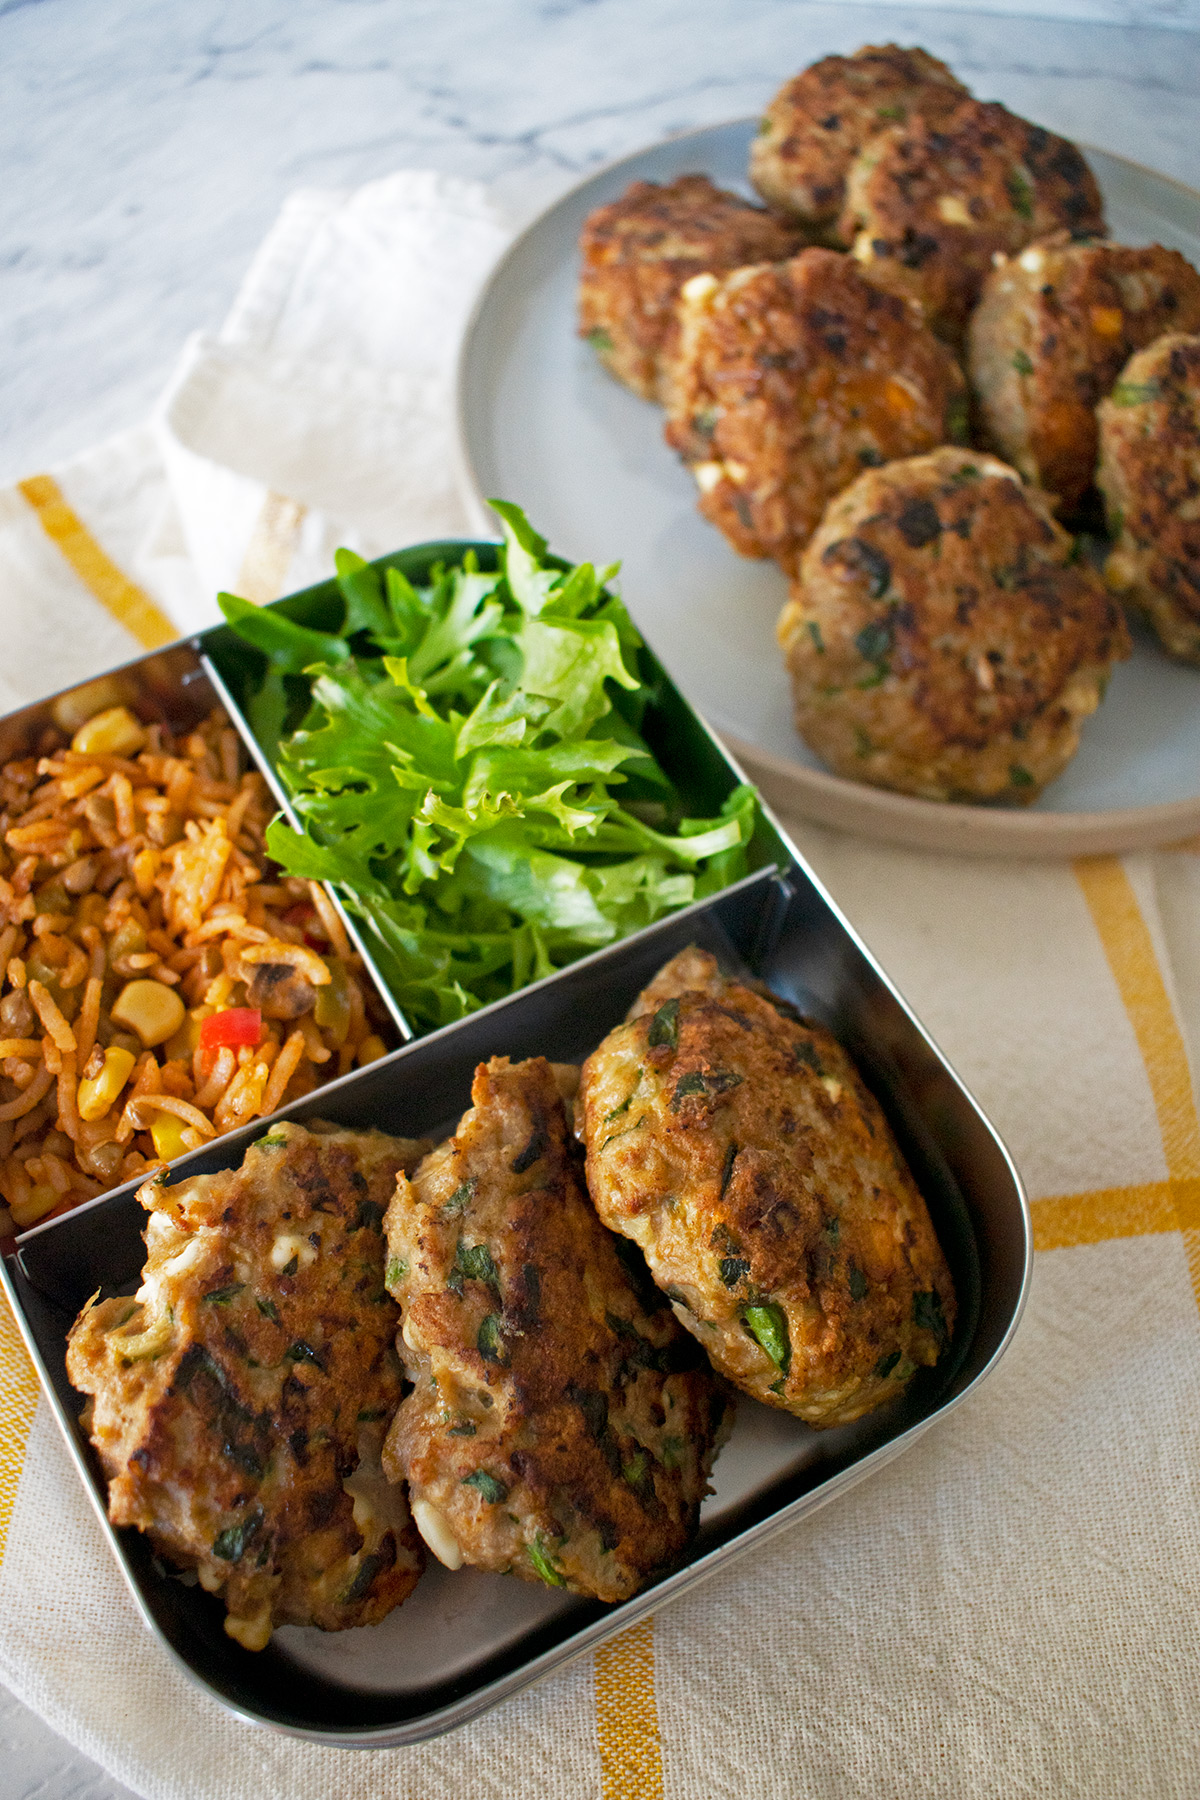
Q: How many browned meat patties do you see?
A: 10